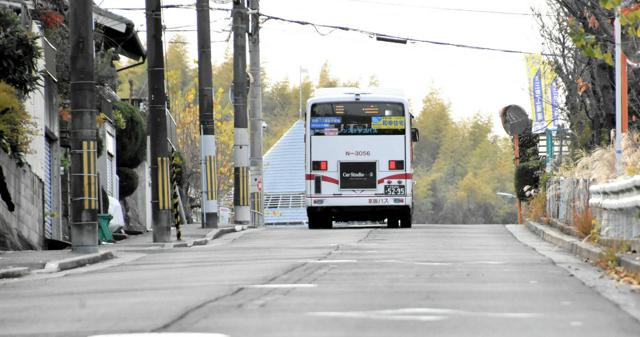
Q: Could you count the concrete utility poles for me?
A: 5